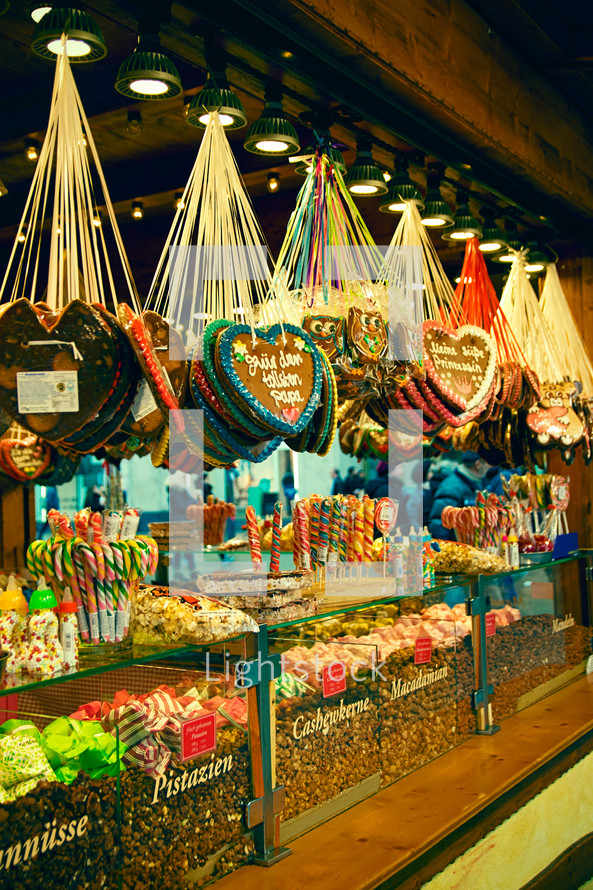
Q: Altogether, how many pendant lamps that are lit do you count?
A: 13